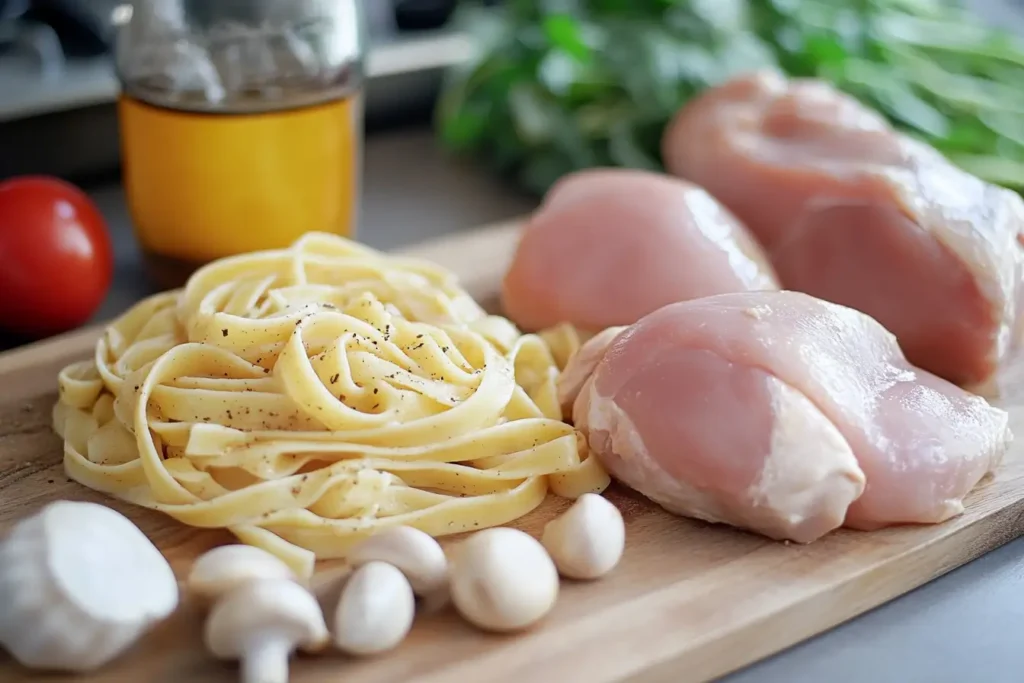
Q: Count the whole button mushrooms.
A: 6